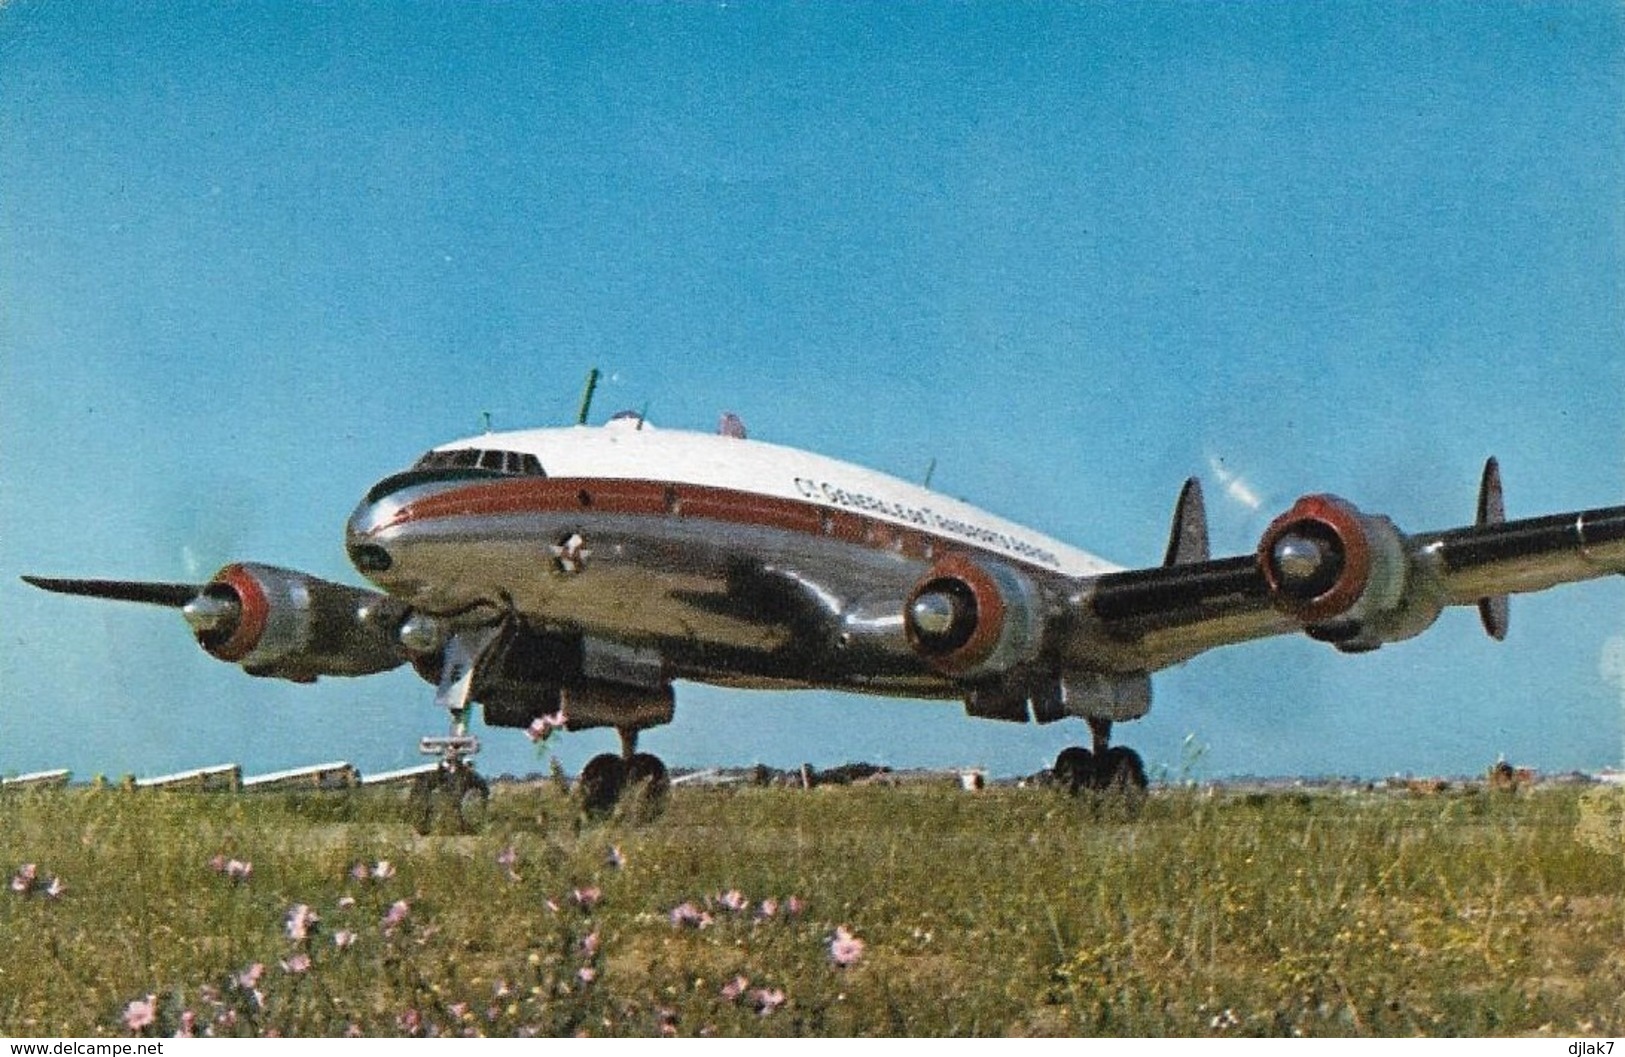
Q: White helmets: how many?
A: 0